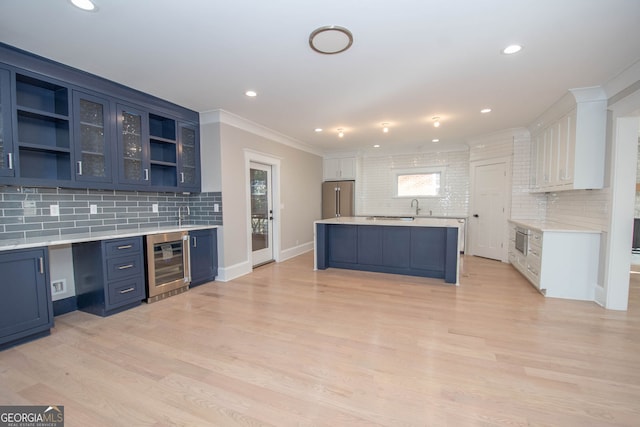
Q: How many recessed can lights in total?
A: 7